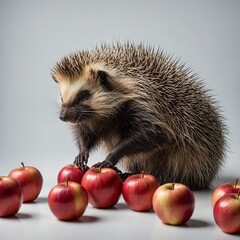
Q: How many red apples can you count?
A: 9